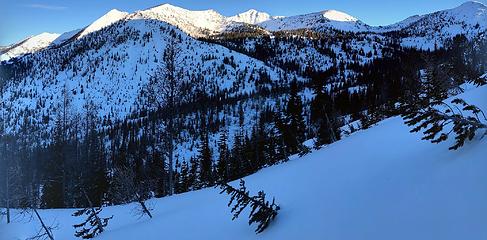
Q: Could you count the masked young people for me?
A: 0